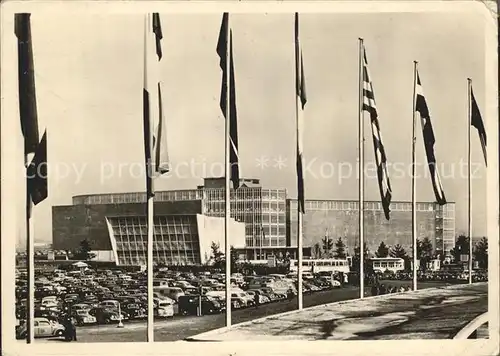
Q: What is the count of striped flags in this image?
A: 1